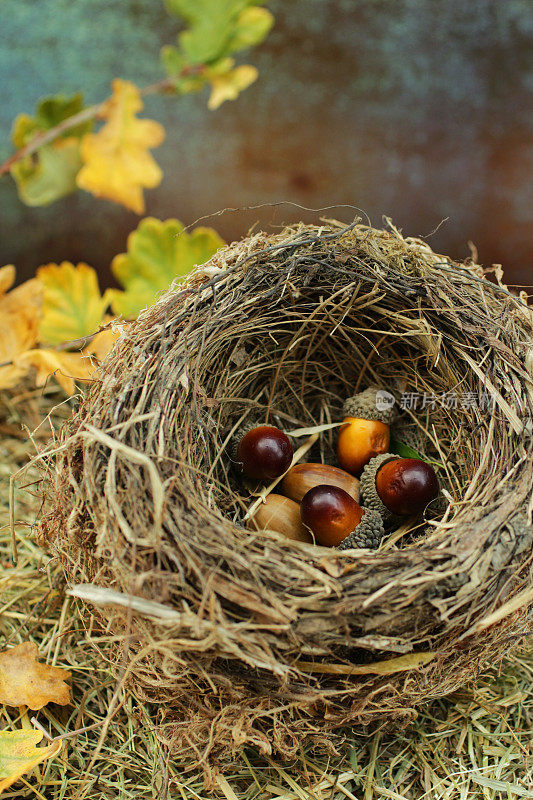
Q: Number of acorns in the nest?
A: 6